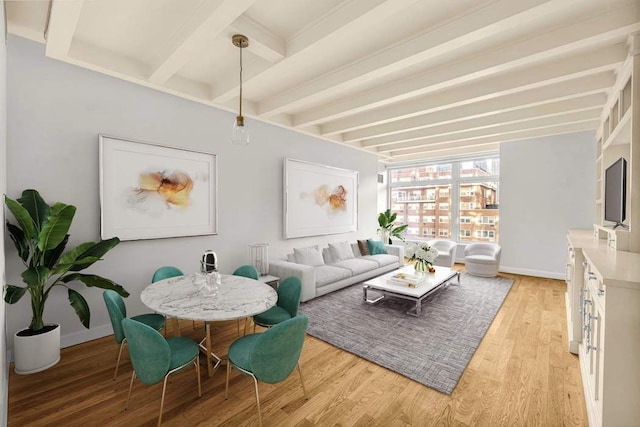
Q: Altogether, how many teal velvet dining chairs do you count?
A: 6